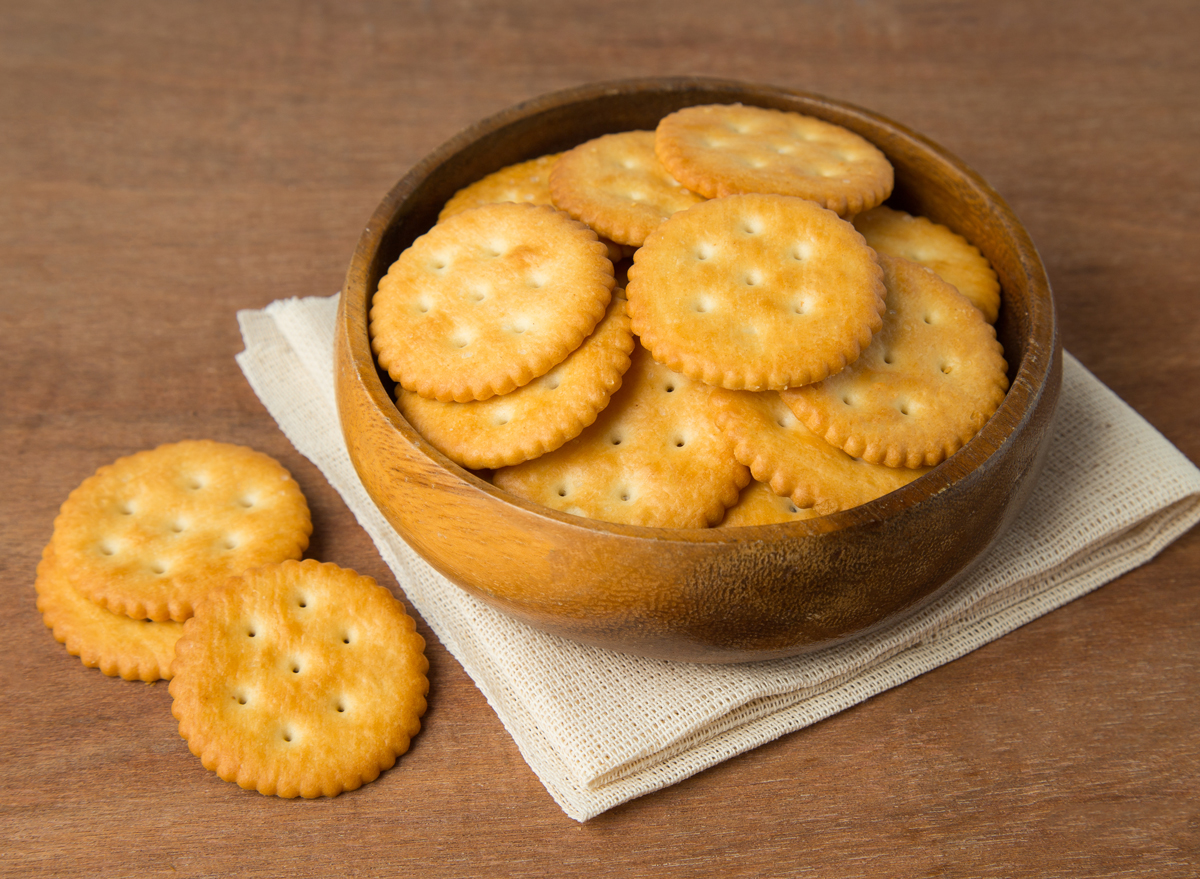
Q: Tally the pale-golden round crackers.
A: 14